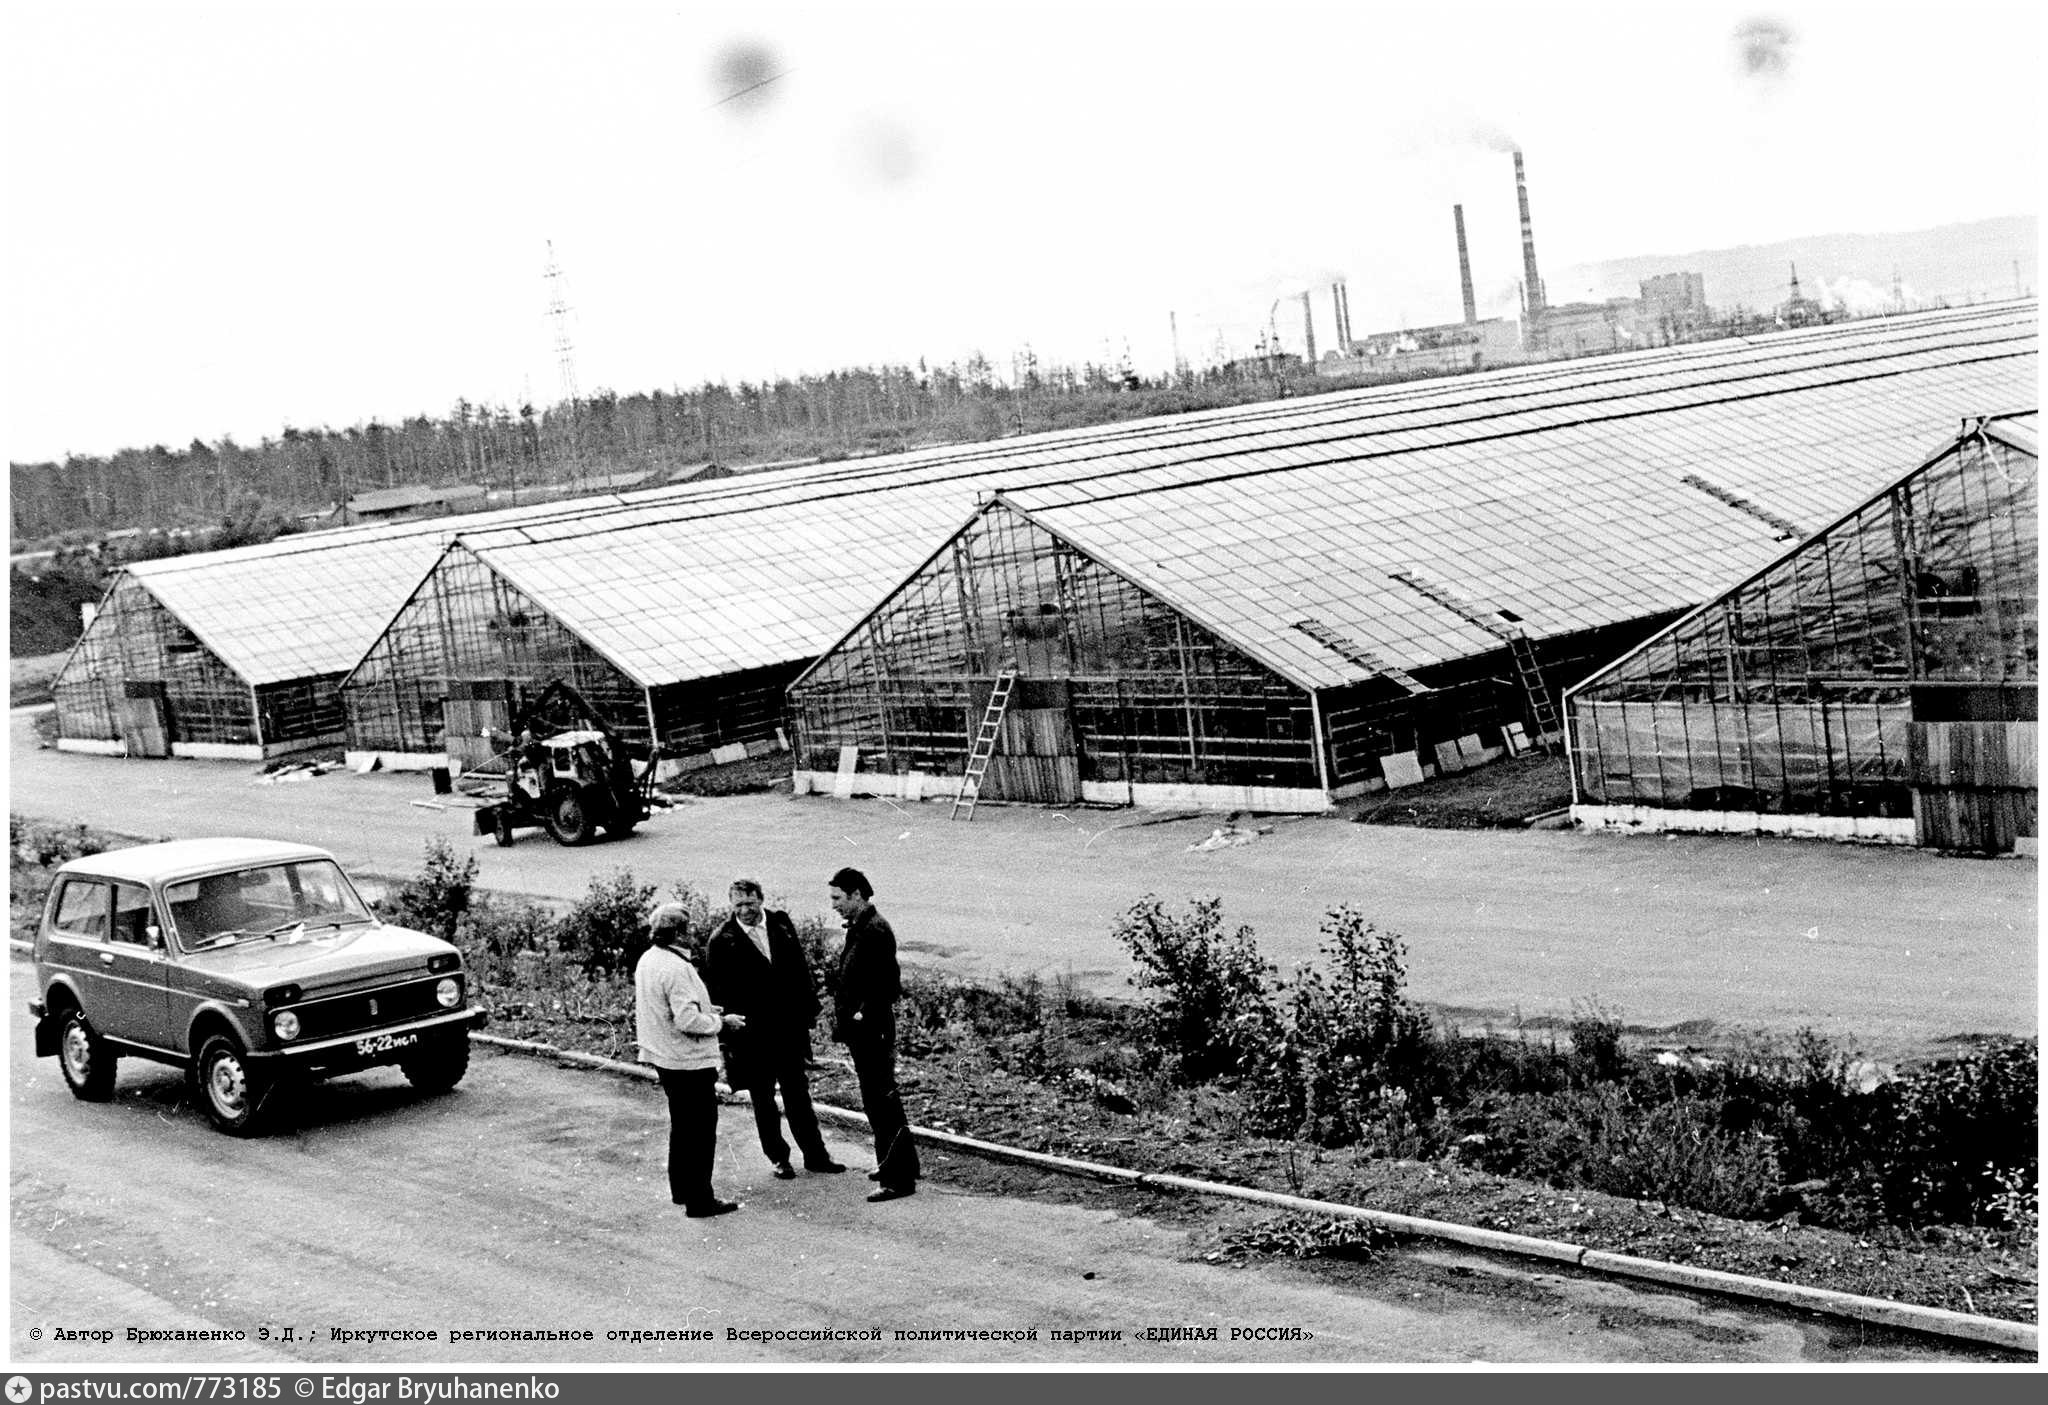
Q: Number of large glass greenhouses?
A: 4